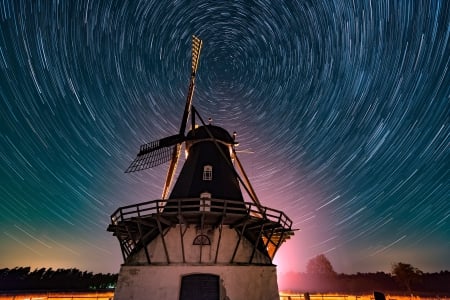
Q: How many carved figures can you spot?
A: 0